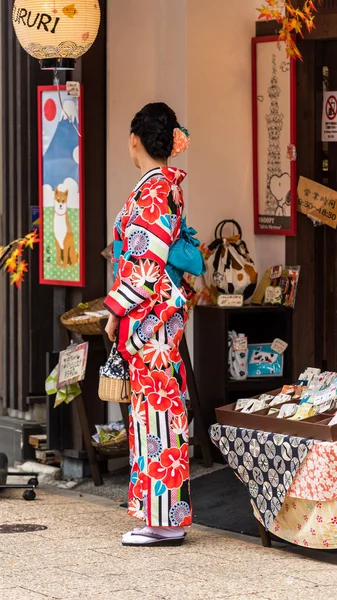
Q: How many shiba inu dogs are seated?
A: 1